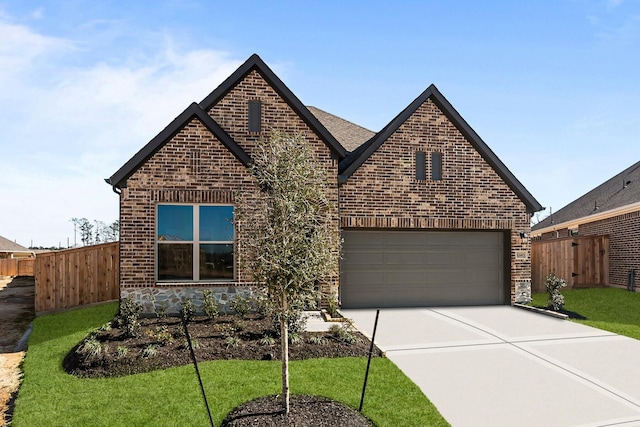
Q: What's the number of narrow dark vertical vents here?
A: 3